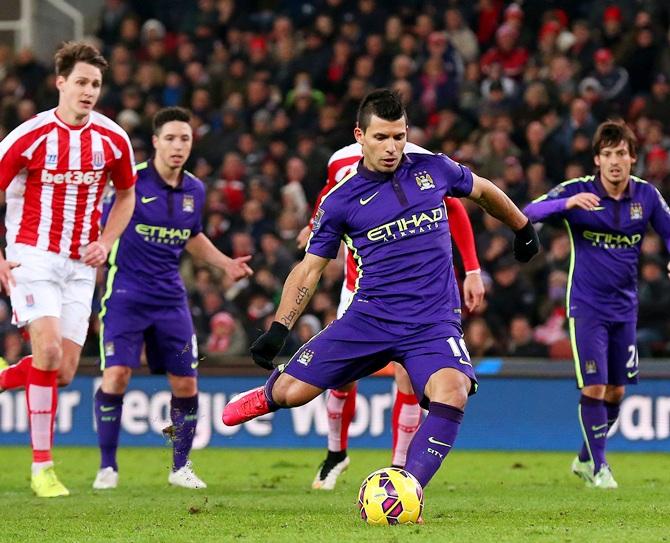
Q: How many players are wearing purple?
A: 3